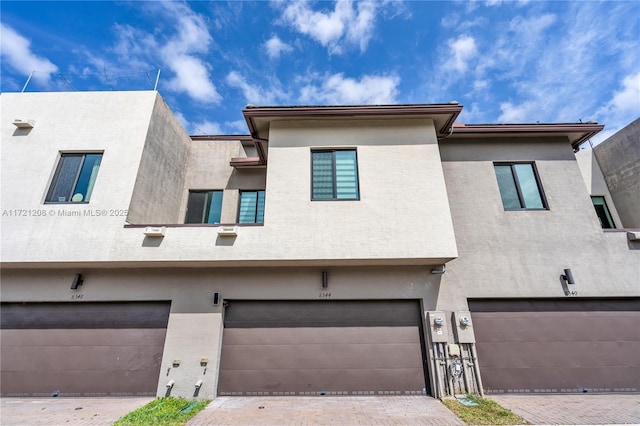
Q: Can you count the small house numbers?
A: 3